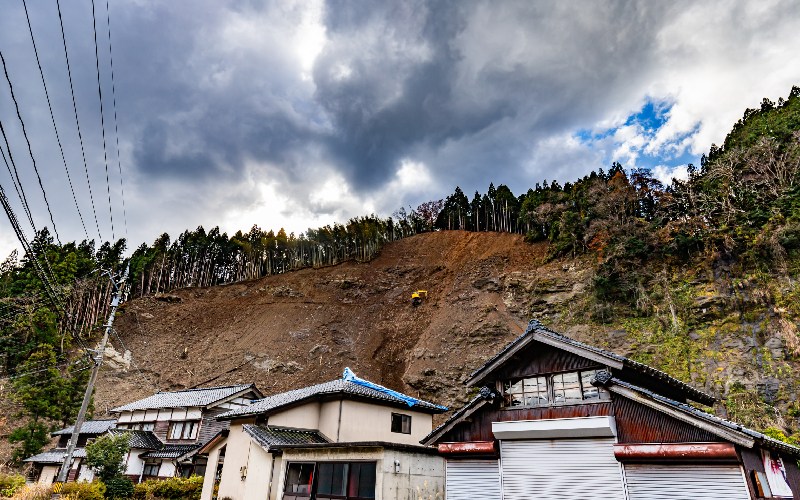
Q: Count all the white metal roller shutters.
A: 3